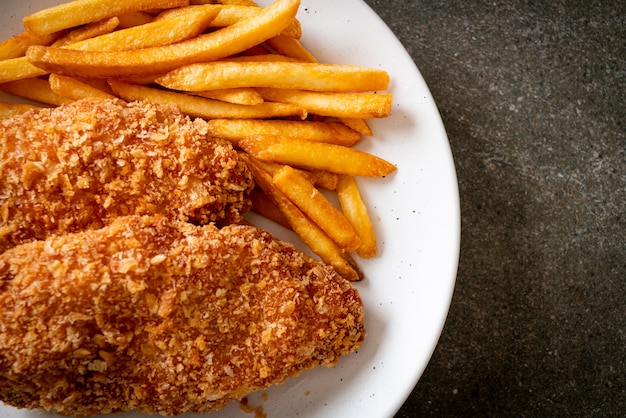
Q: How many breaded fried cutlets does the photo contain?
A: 2